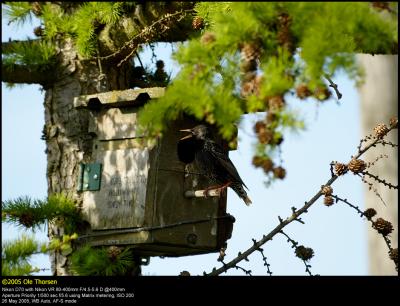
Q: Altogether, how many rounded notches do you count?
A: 2